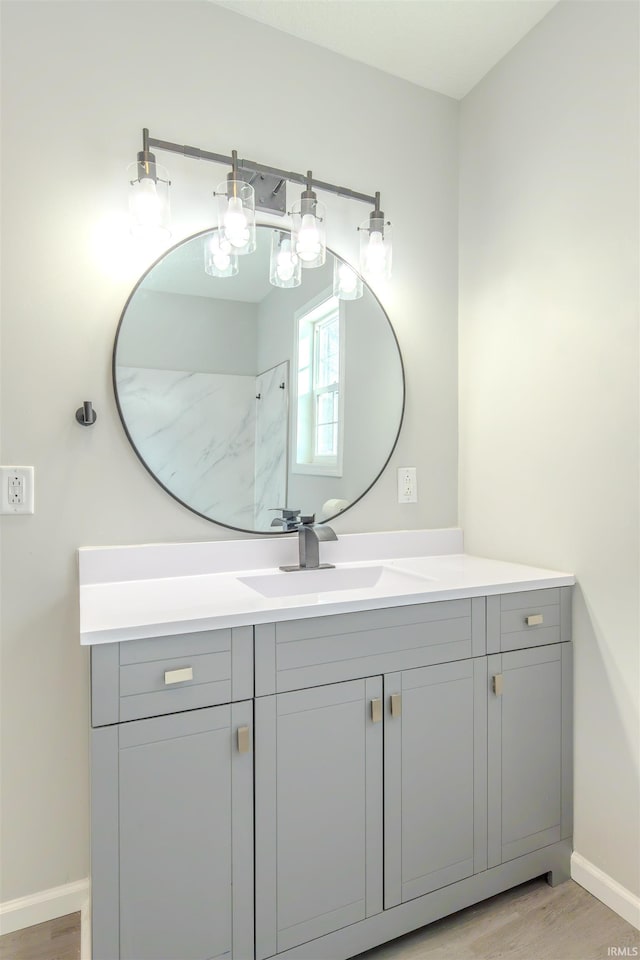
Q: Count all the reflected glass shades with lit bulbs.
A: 3